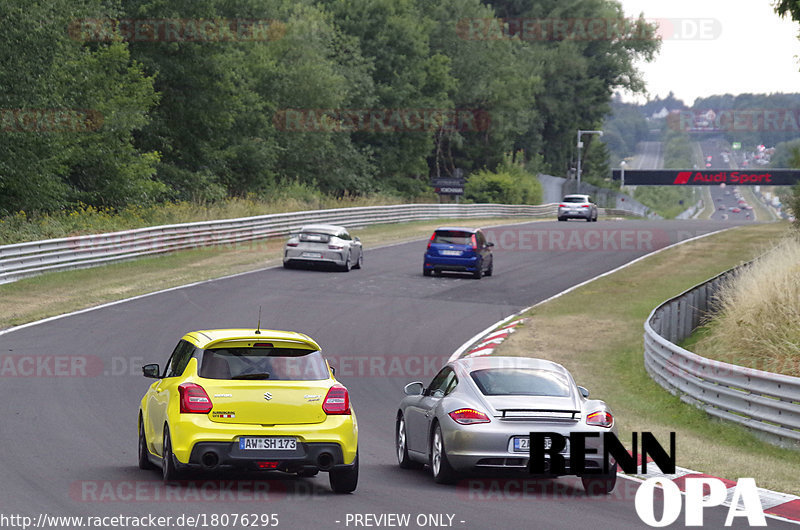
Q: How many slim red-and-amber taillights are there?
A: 2